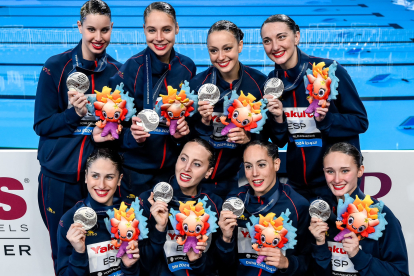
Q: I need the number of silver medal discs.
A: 8